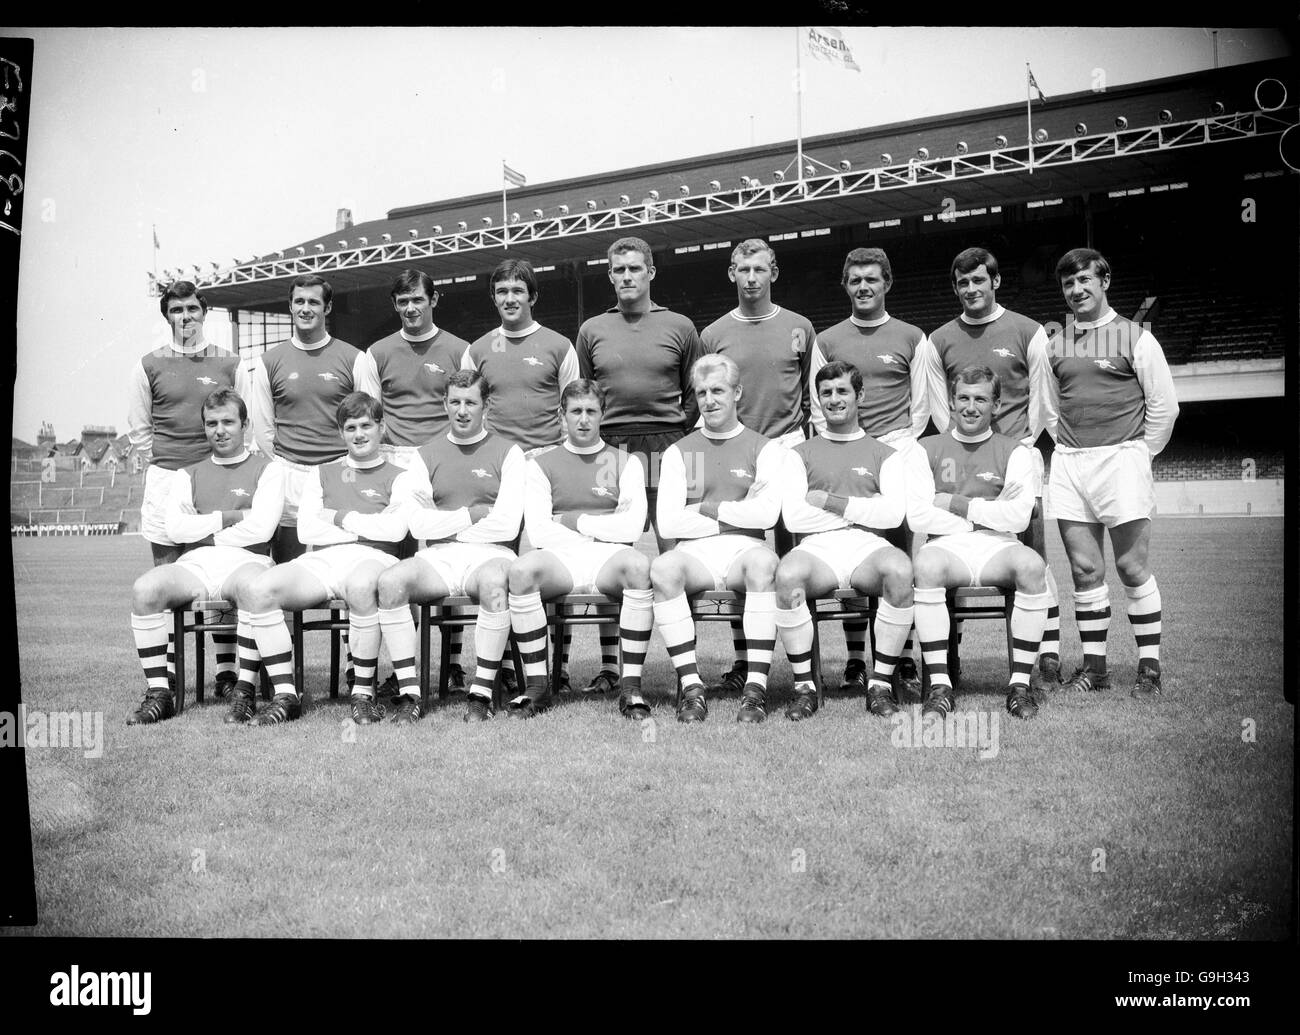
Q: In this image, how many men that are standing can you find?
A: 9